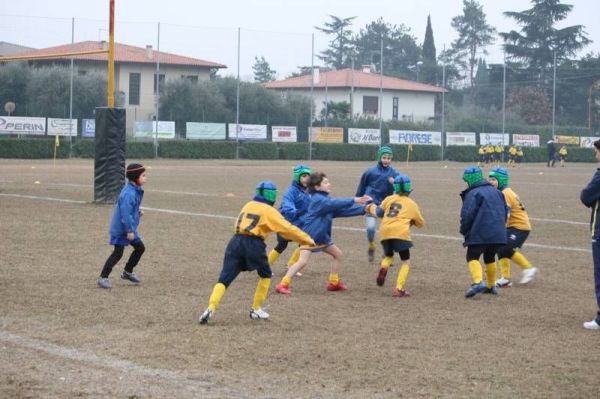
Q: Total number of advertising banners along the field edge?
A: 15